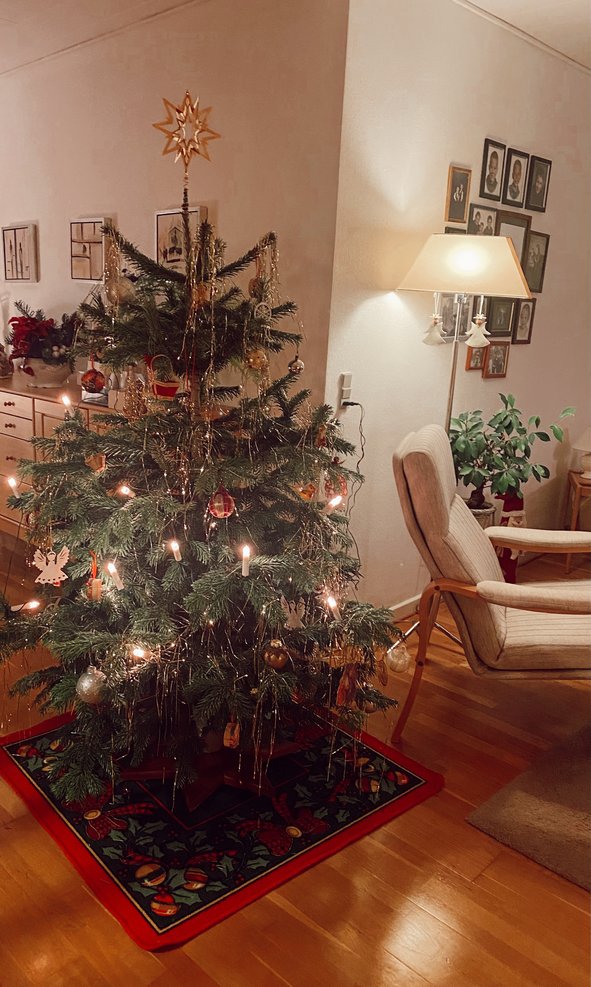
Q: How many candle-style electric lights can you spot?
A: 10